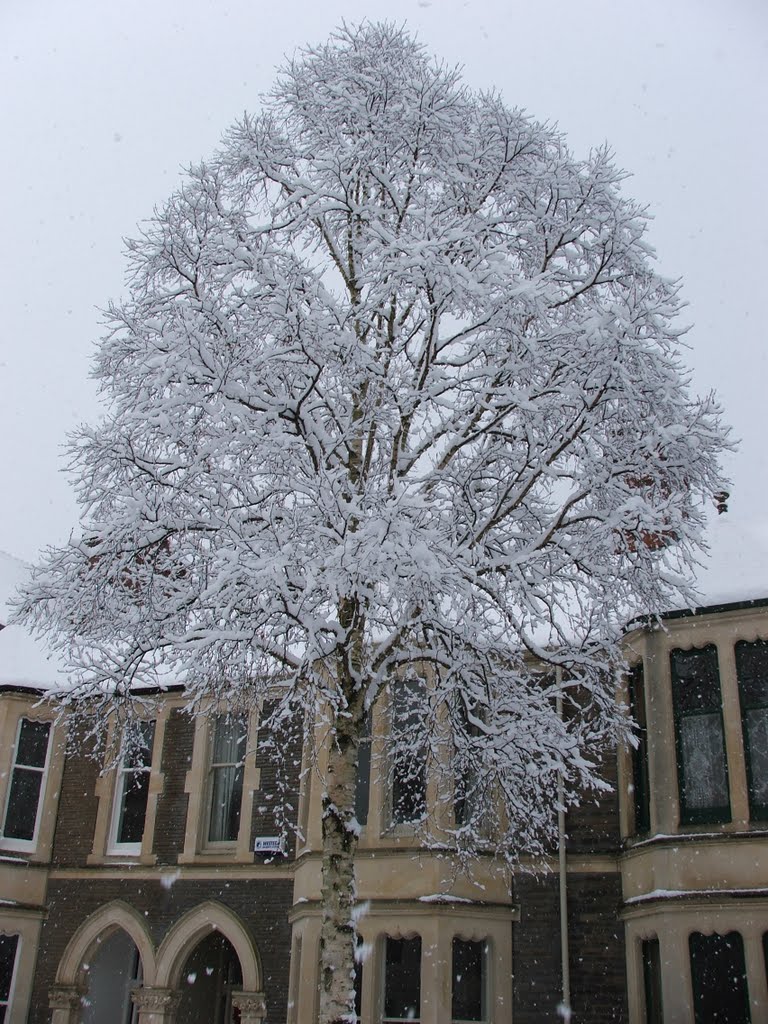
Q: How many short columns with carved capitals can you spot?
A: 3